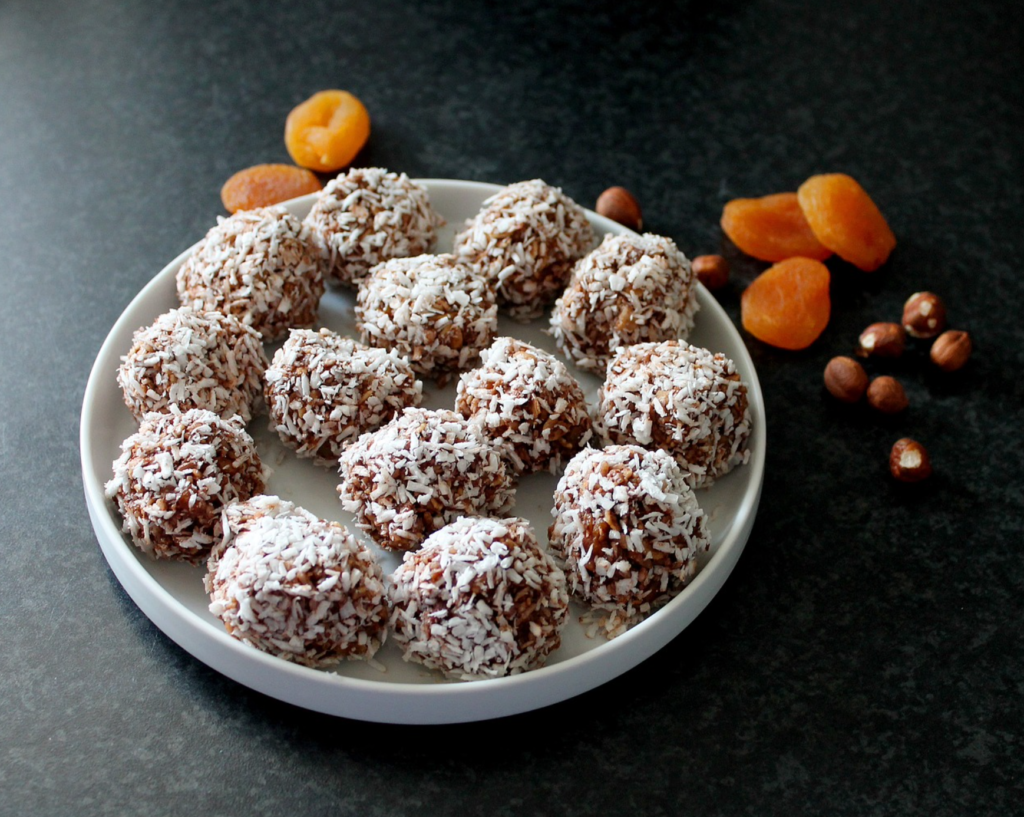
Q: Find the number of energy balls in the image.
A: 14